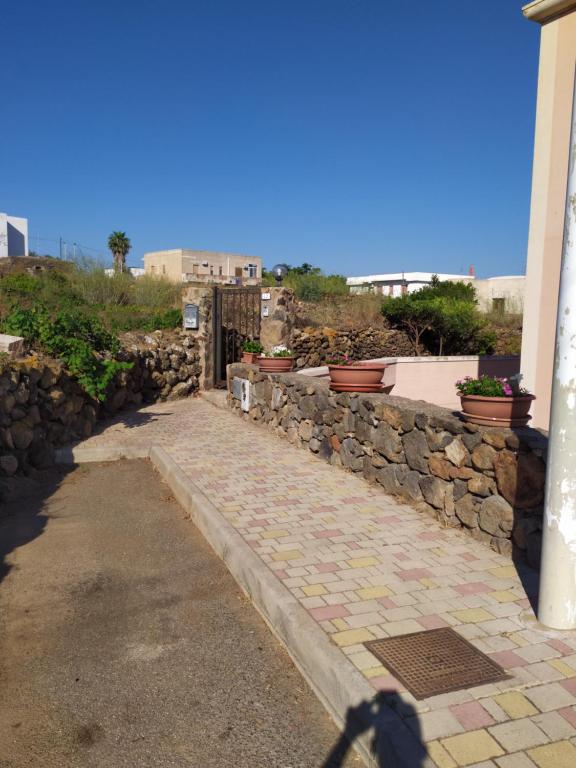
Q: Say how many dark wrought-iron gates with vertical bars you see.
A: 1